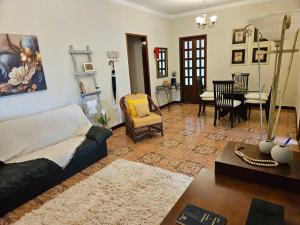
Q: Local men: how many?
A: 0